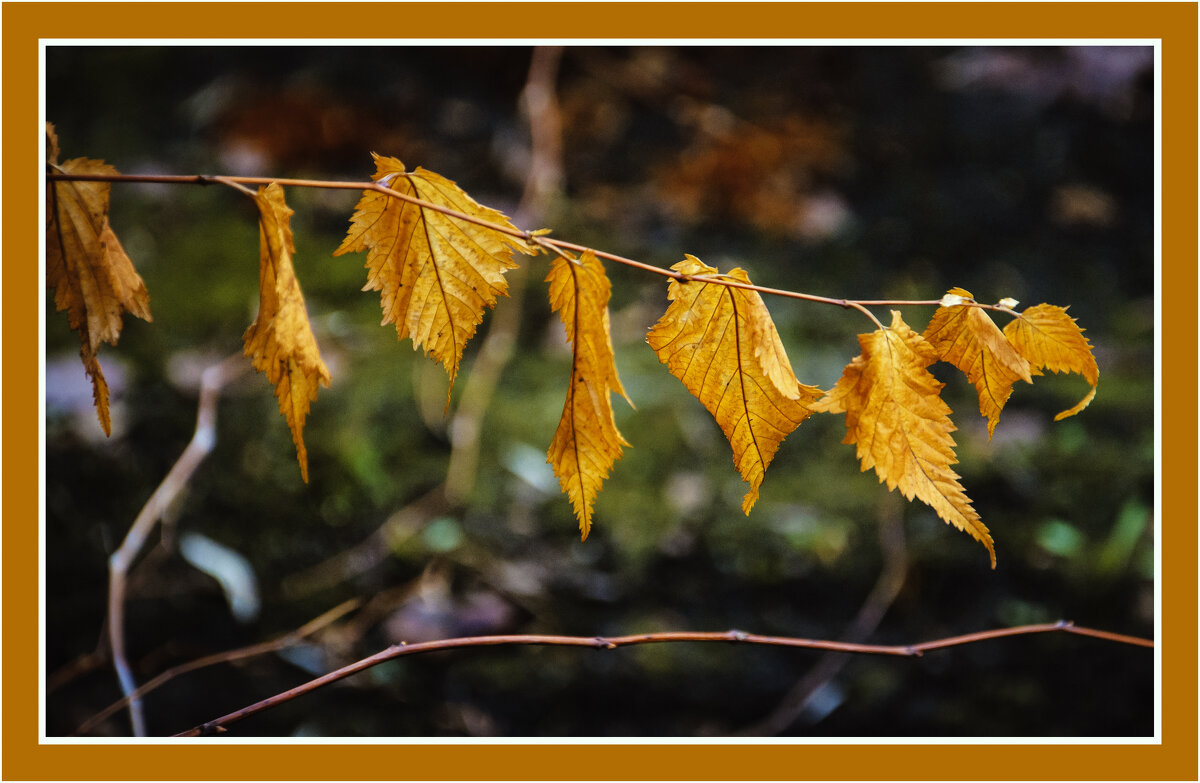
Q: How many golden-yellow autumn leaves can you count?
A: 8